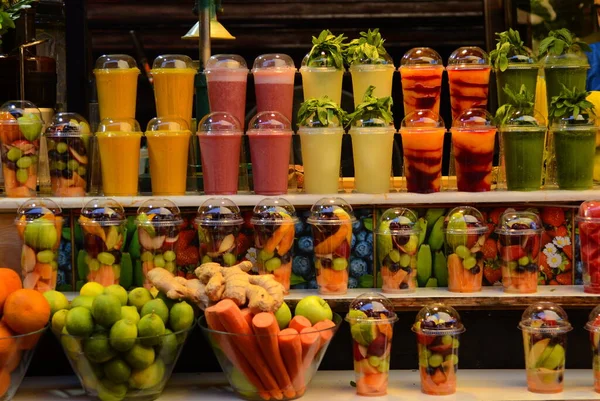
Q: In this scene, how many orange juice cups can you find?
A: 4